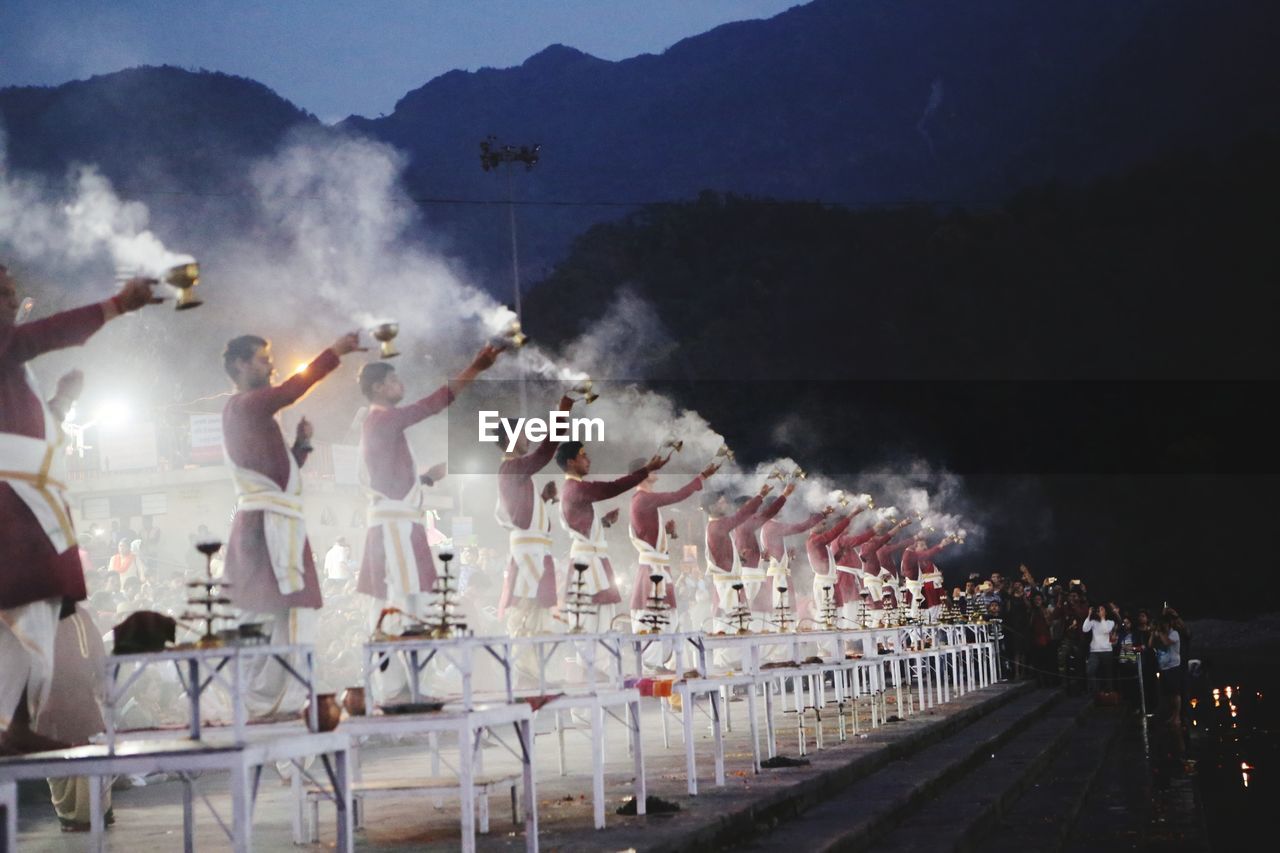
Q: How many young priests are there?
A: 15